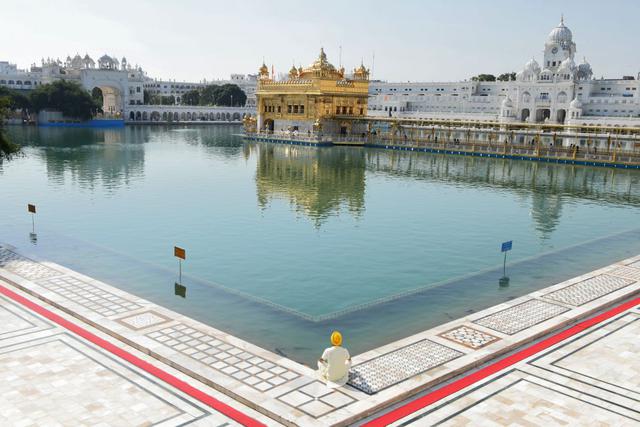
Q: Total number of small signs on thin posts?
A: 3